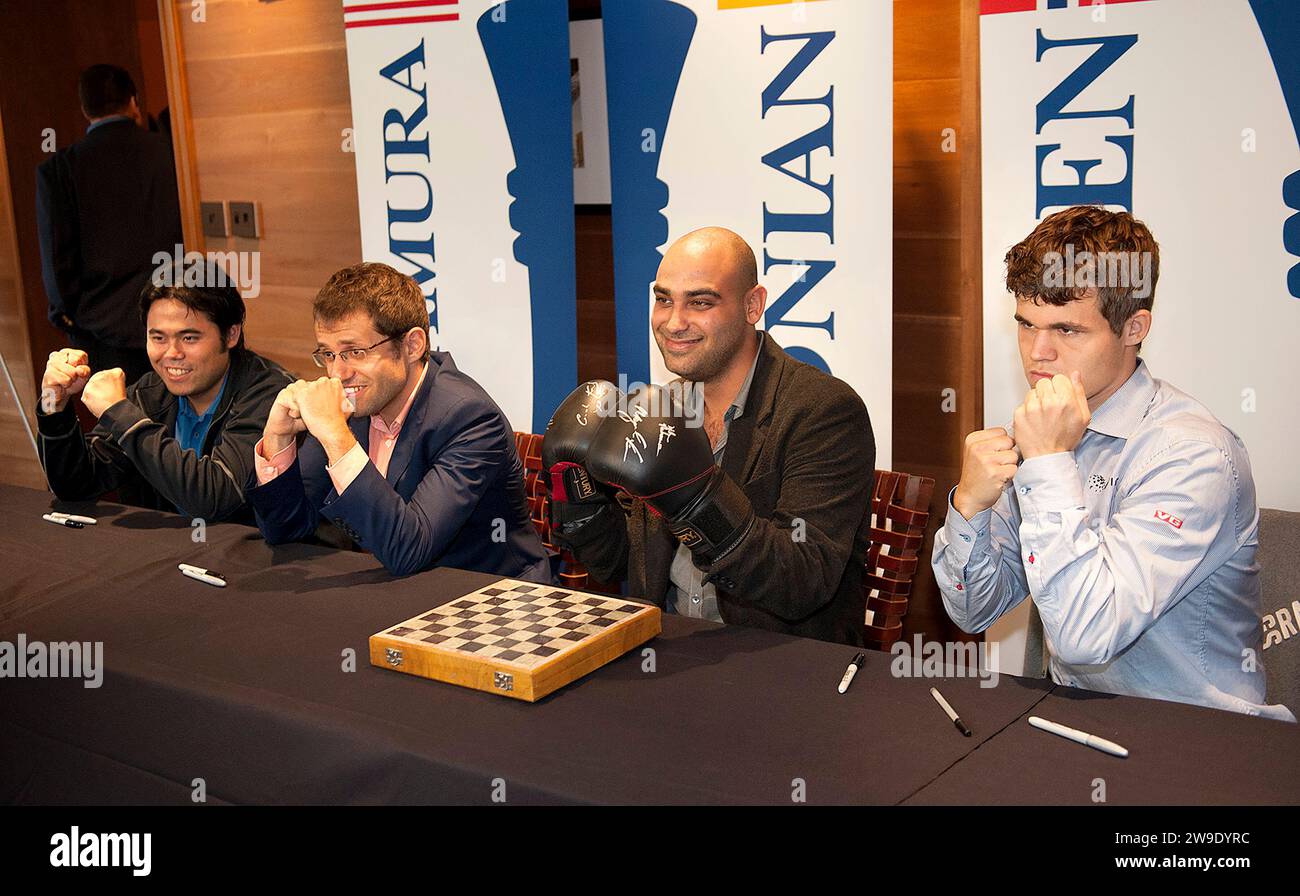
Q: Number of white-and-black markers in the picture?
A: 4